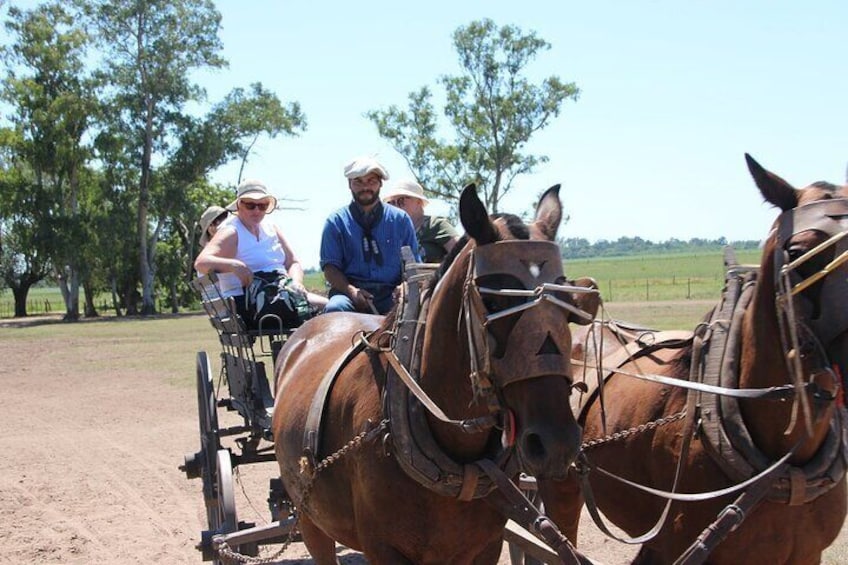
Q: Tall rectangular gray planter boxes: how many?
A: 0